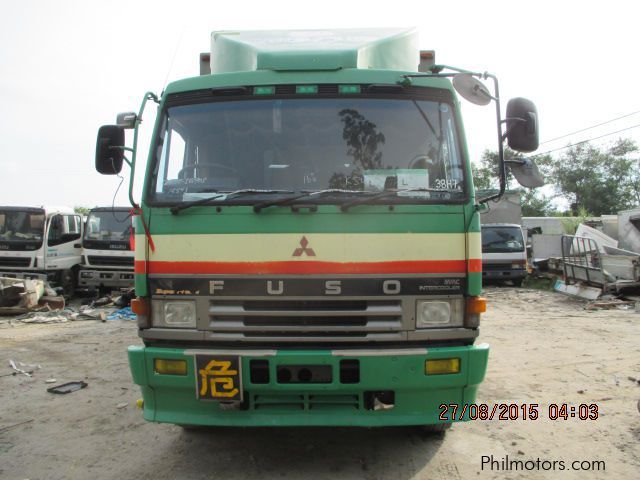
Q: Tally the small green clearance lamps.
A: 3